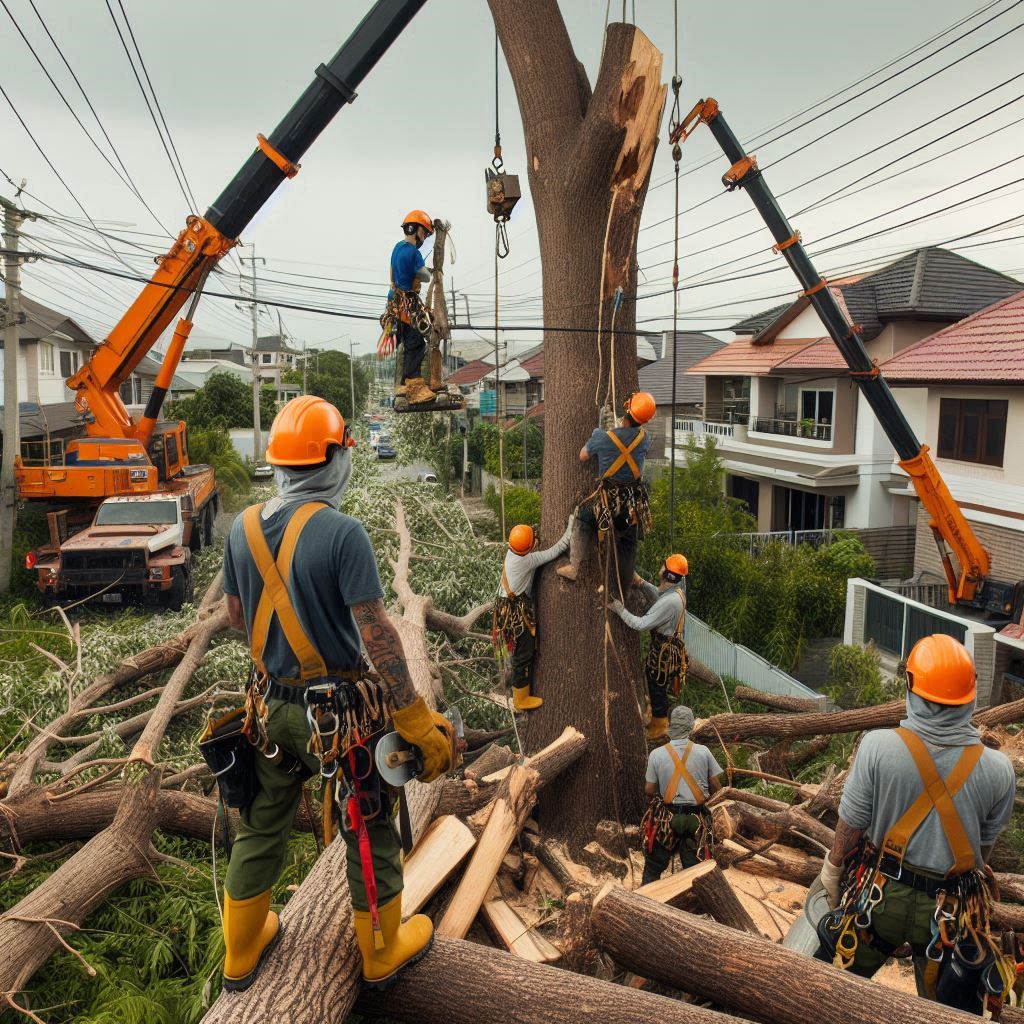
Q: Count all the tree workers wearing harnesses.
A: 7